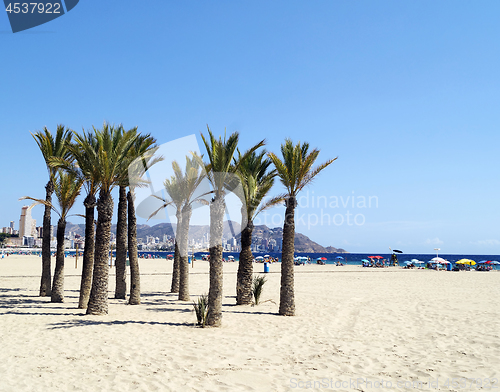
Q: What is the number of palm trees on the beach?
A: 11